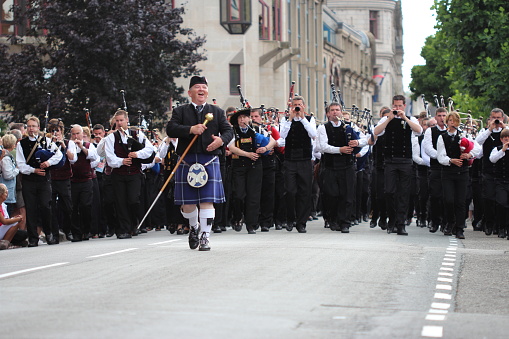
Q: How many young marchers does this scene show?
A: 2